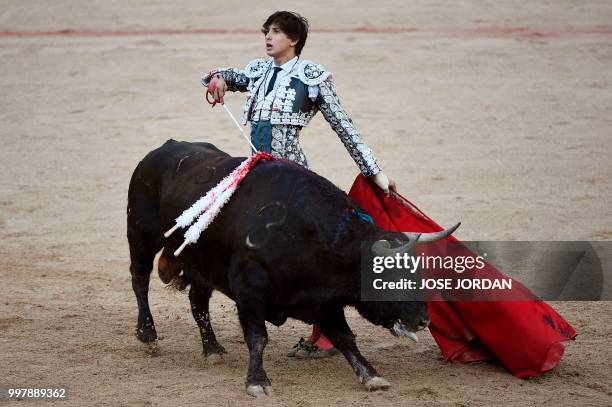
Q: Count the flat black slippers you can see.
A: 2